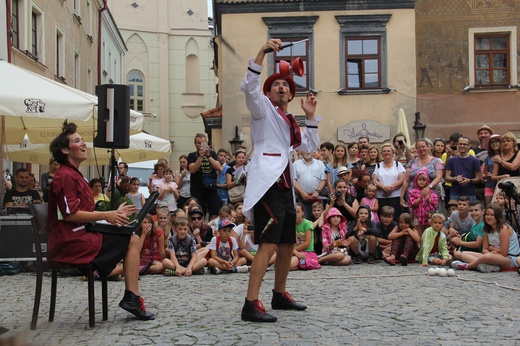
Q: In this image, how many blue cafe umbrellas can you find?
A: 0